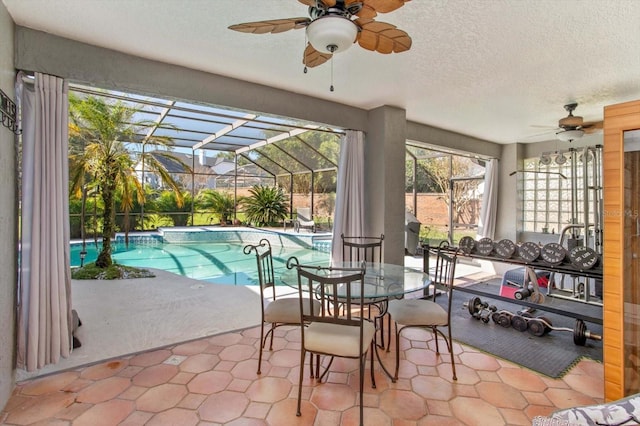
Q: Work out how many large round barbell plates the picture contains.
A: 6